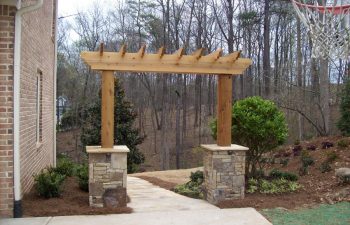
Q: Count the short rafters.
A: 8